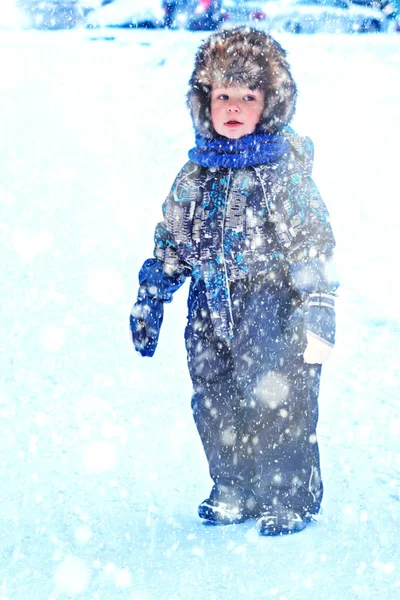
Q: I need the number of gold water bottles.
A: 0